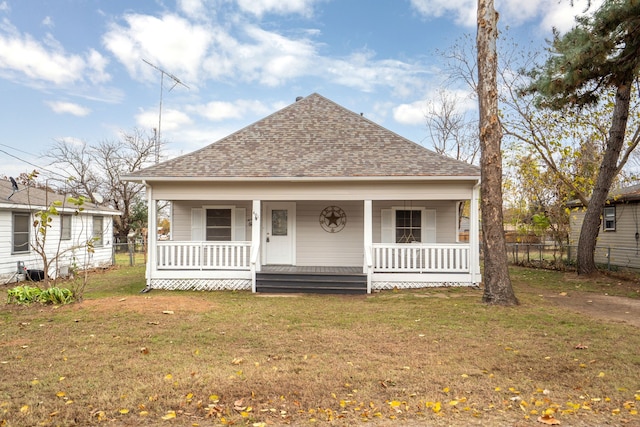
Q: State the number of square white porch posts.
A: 4